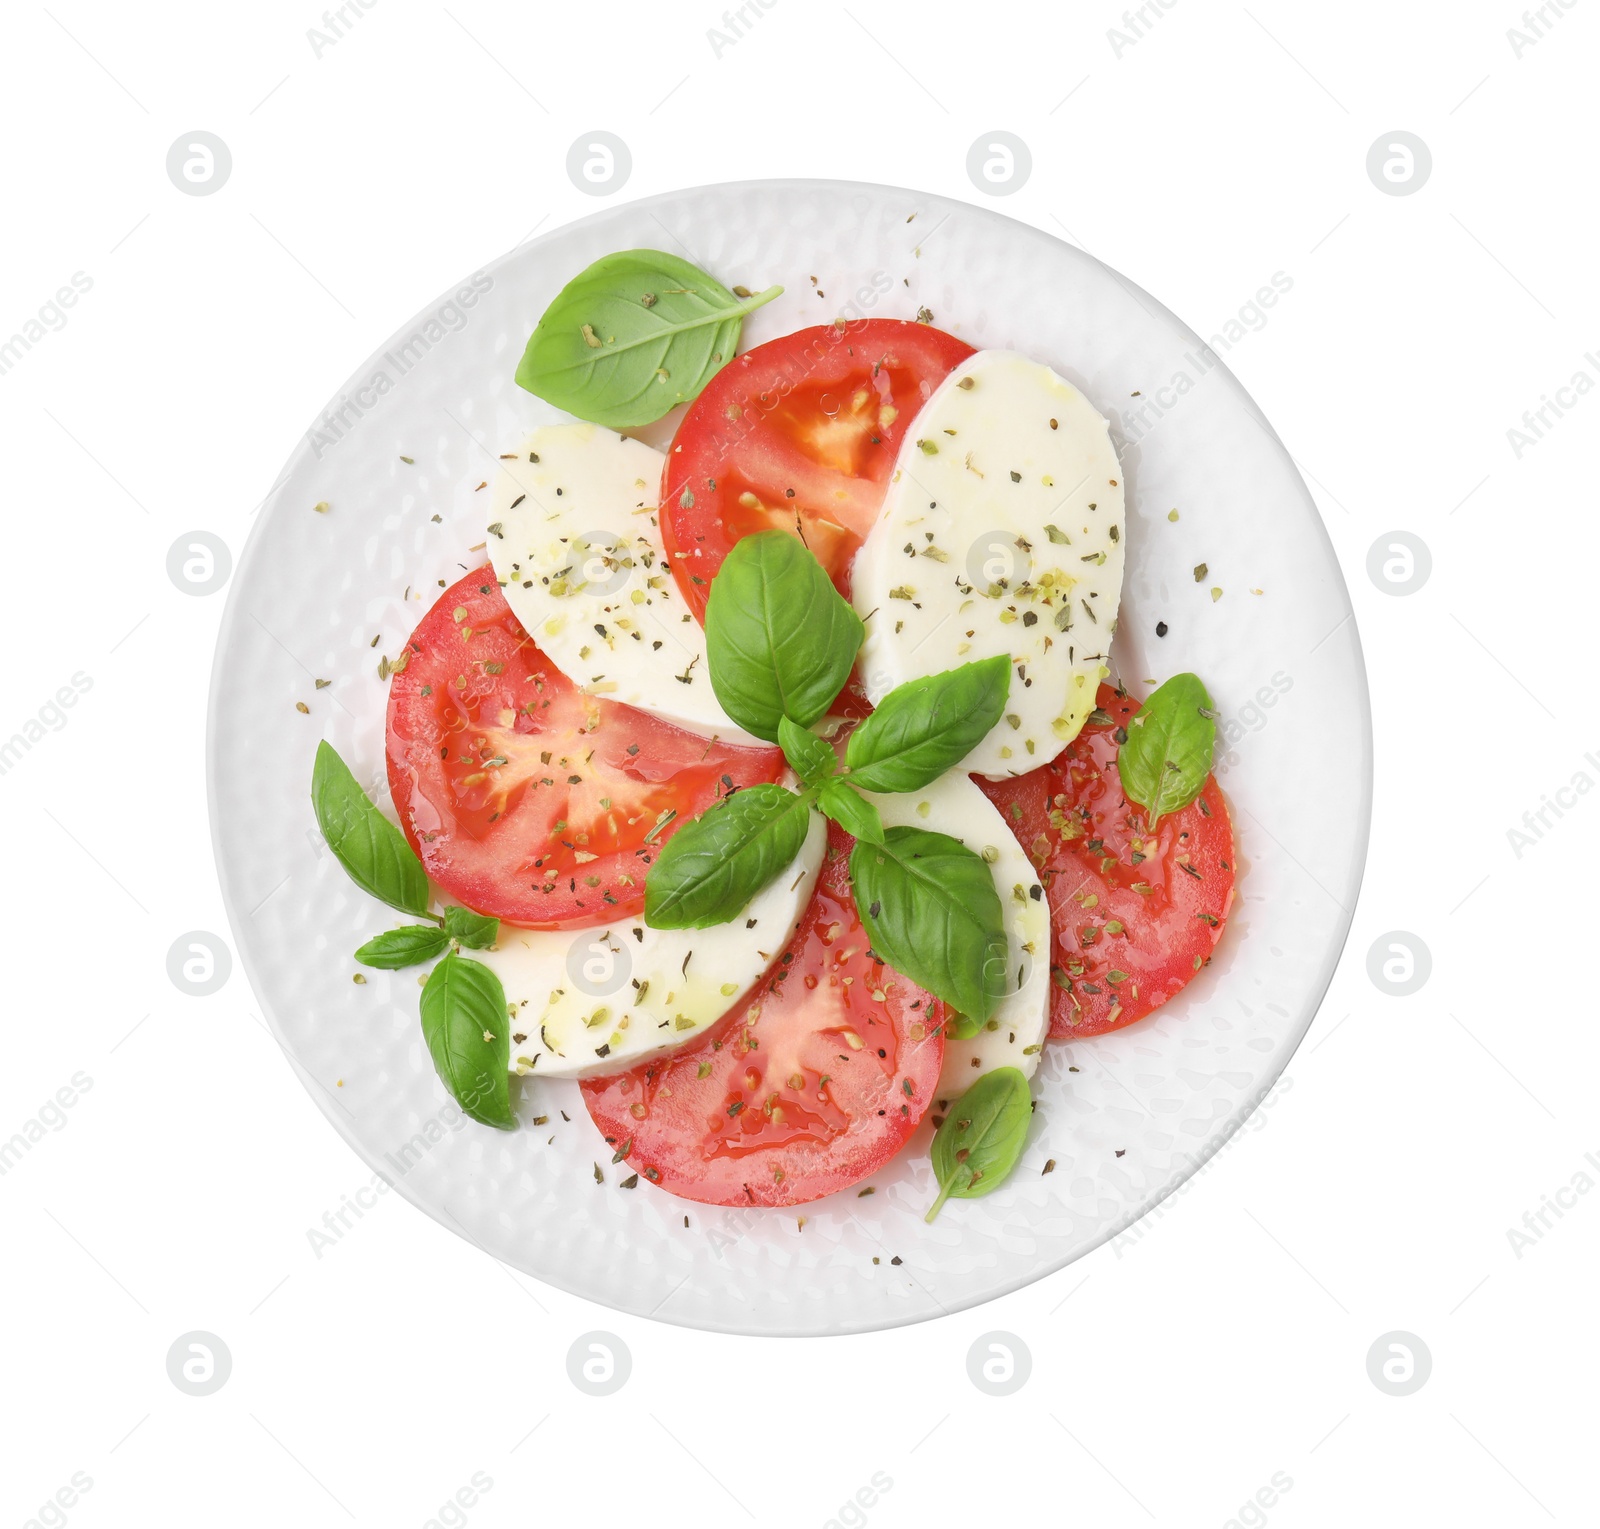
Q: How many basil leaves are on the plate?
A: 13